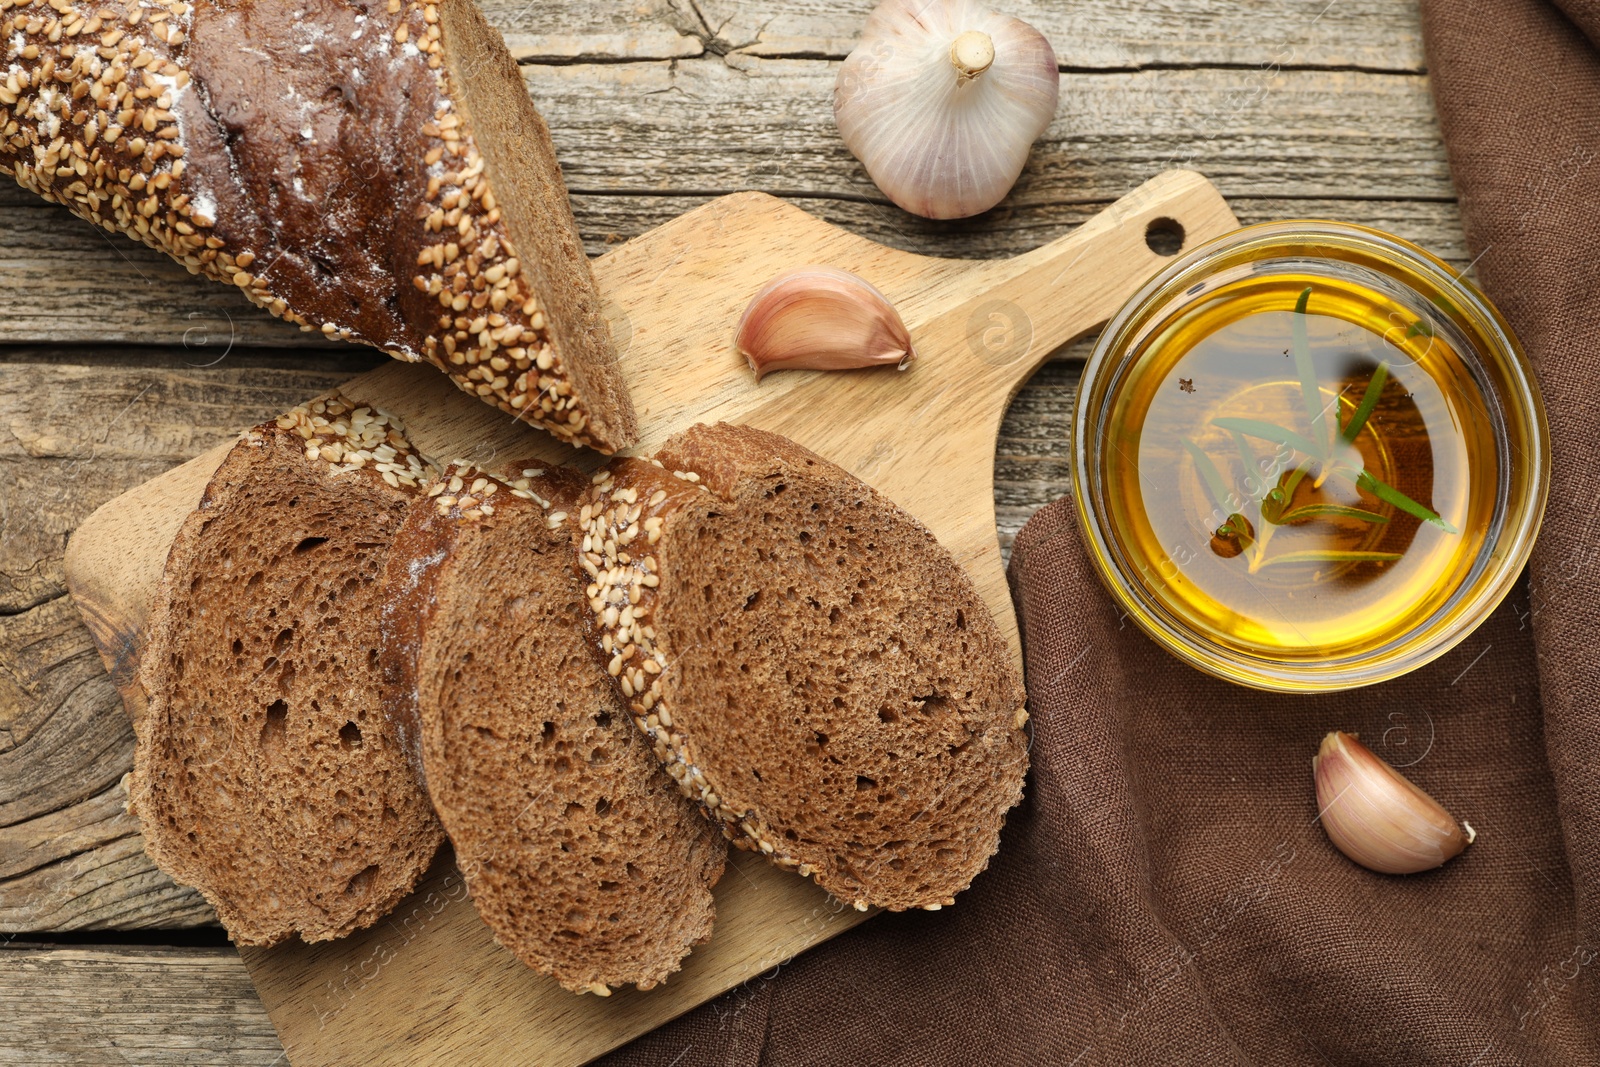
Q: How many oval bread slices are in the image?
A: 3